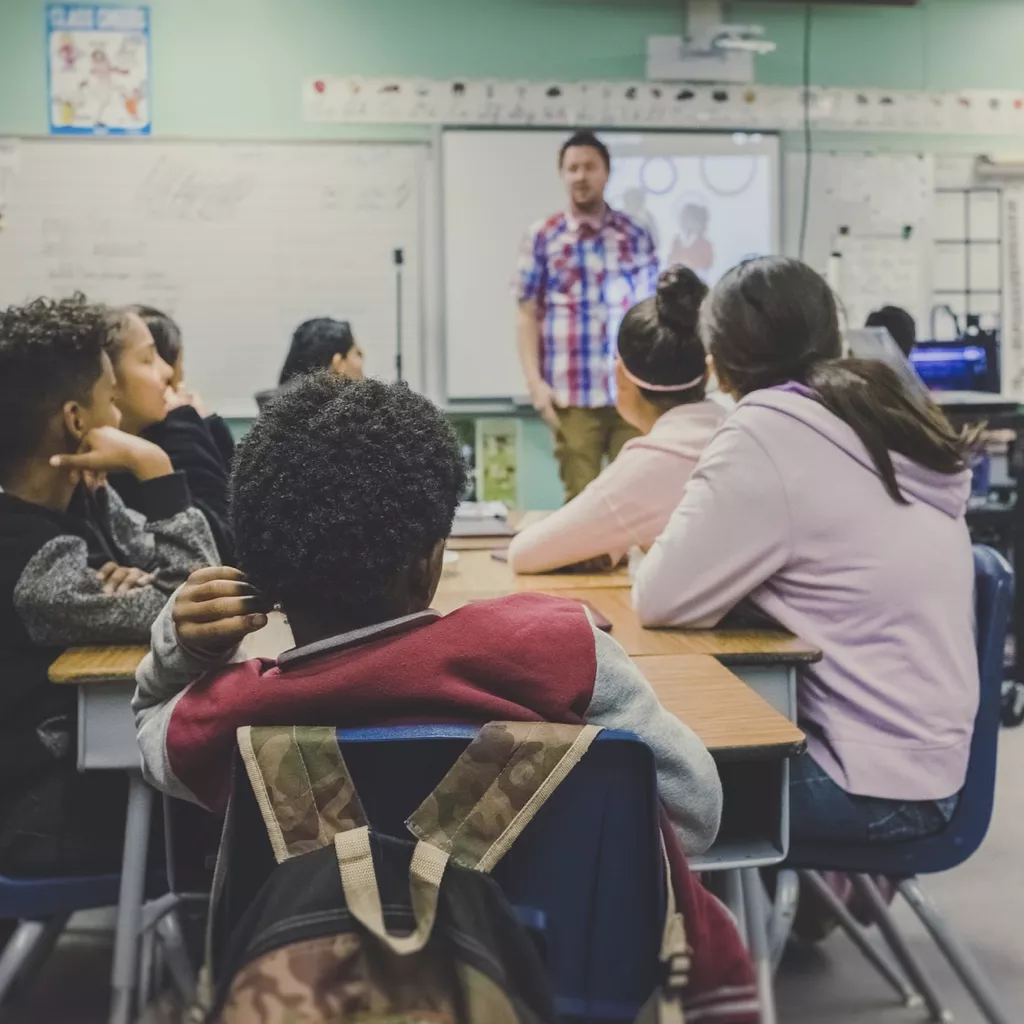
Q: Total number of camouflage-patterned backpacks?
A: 1